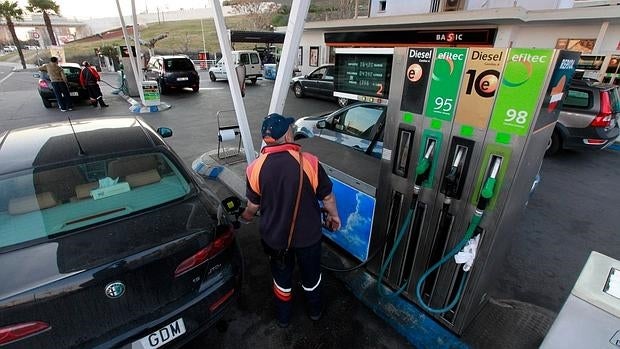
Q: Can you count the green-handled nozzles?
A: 2